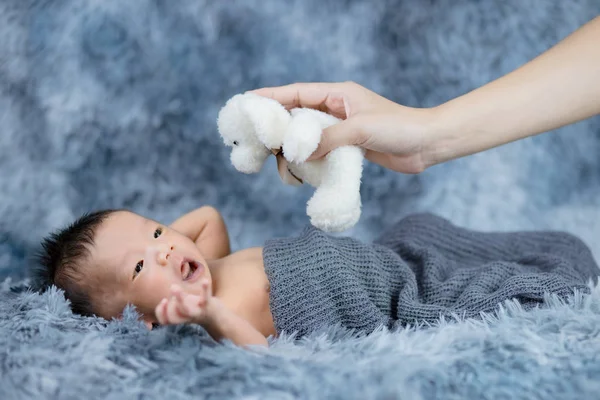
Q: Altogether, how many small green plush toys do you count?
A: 0